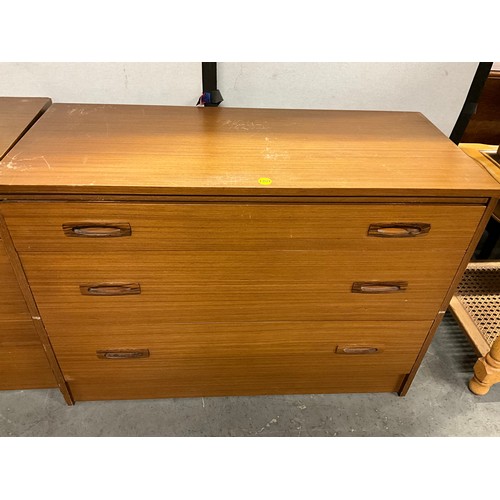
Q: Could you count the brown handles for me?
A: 6